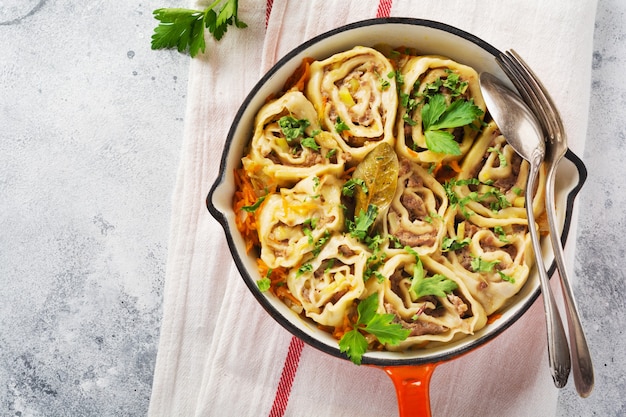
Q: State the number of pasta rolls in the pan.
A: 9